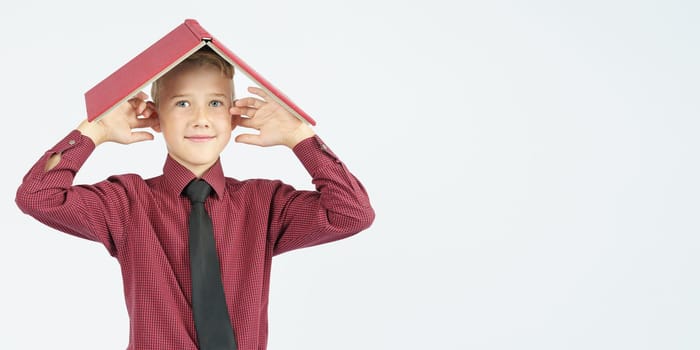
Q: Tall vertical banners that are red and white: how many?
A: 0